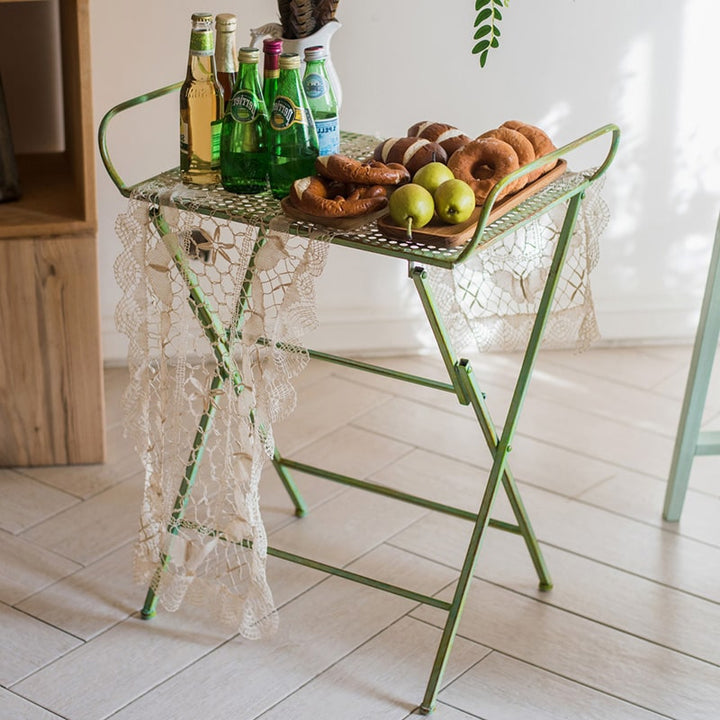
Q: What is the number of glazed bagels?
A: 3